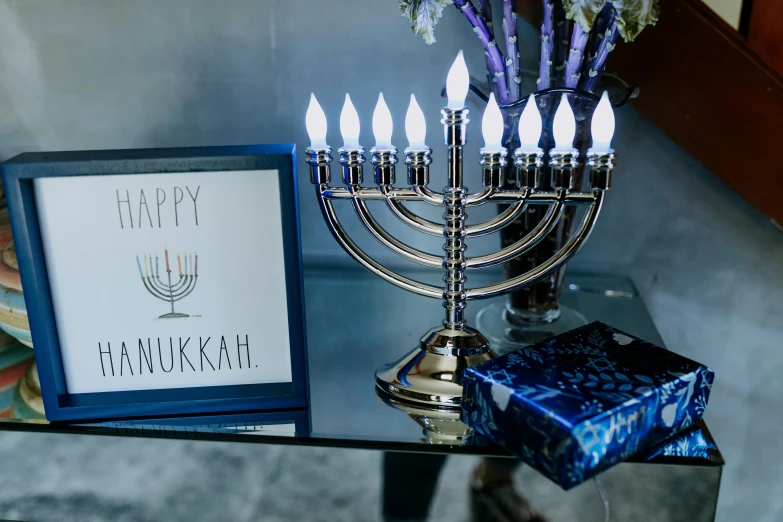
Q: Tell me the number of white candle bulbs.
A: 9